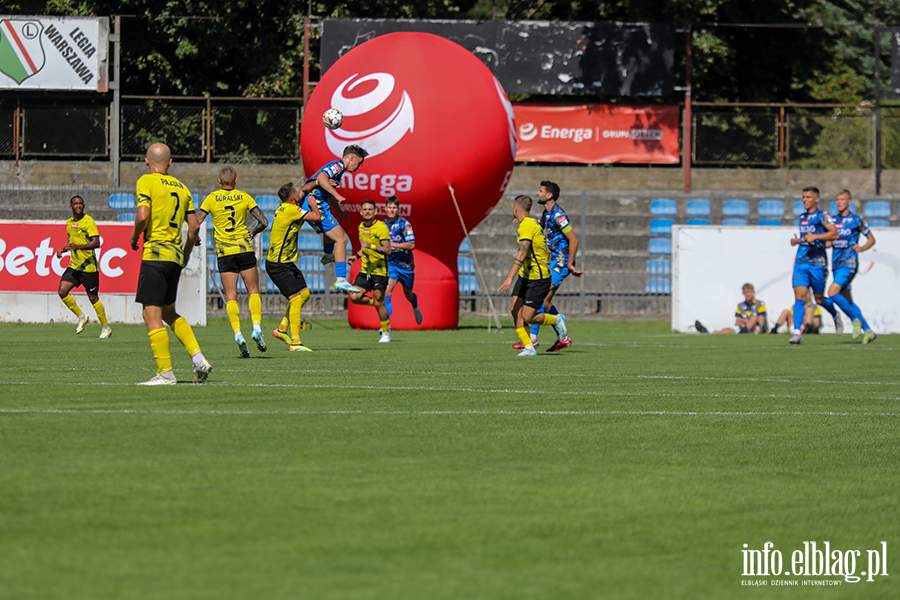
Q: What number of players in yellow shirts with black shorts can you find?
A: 6